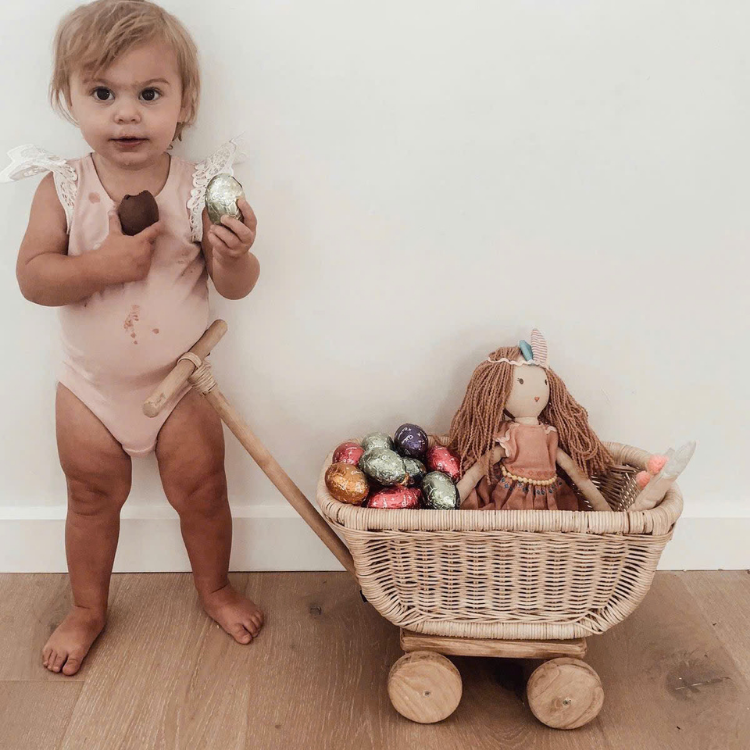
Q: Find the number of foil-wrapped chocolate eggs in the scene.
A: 10